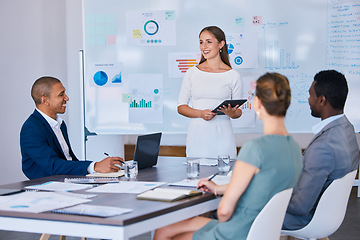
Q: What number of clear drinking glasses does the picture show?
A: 3